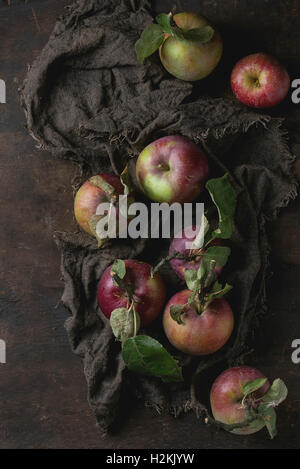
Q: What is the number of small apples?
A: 8